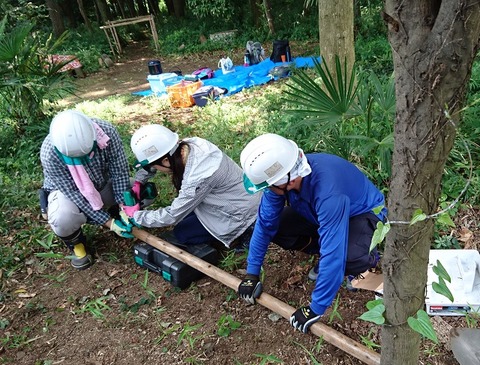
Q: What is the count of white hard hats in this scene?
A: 3